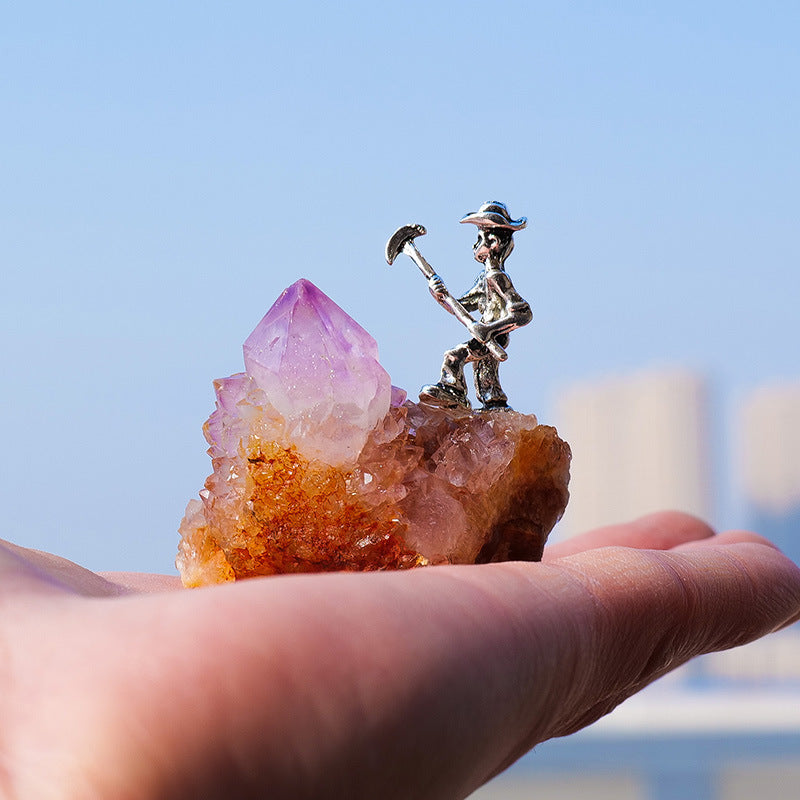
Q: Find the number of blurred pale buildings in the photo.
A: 2